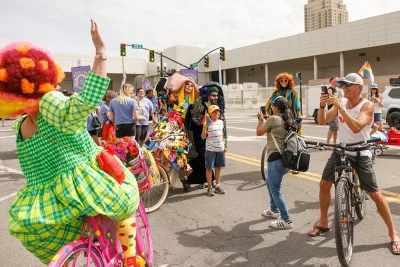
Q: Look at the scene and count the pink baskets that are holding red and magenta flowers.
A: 1